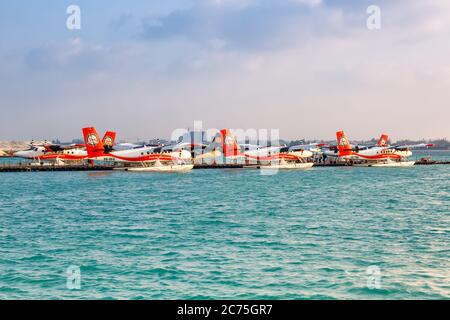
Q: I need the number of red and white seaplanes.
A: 5